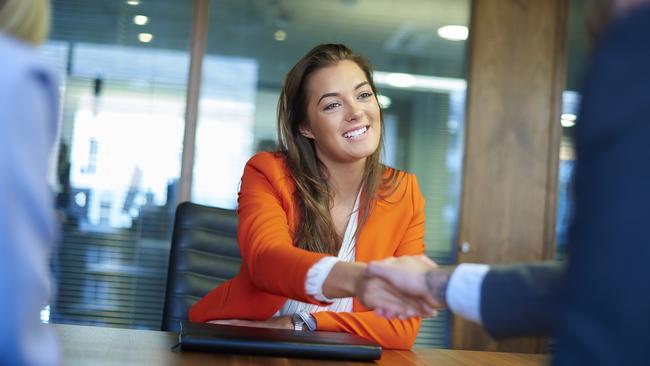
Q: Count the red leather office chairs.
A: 0